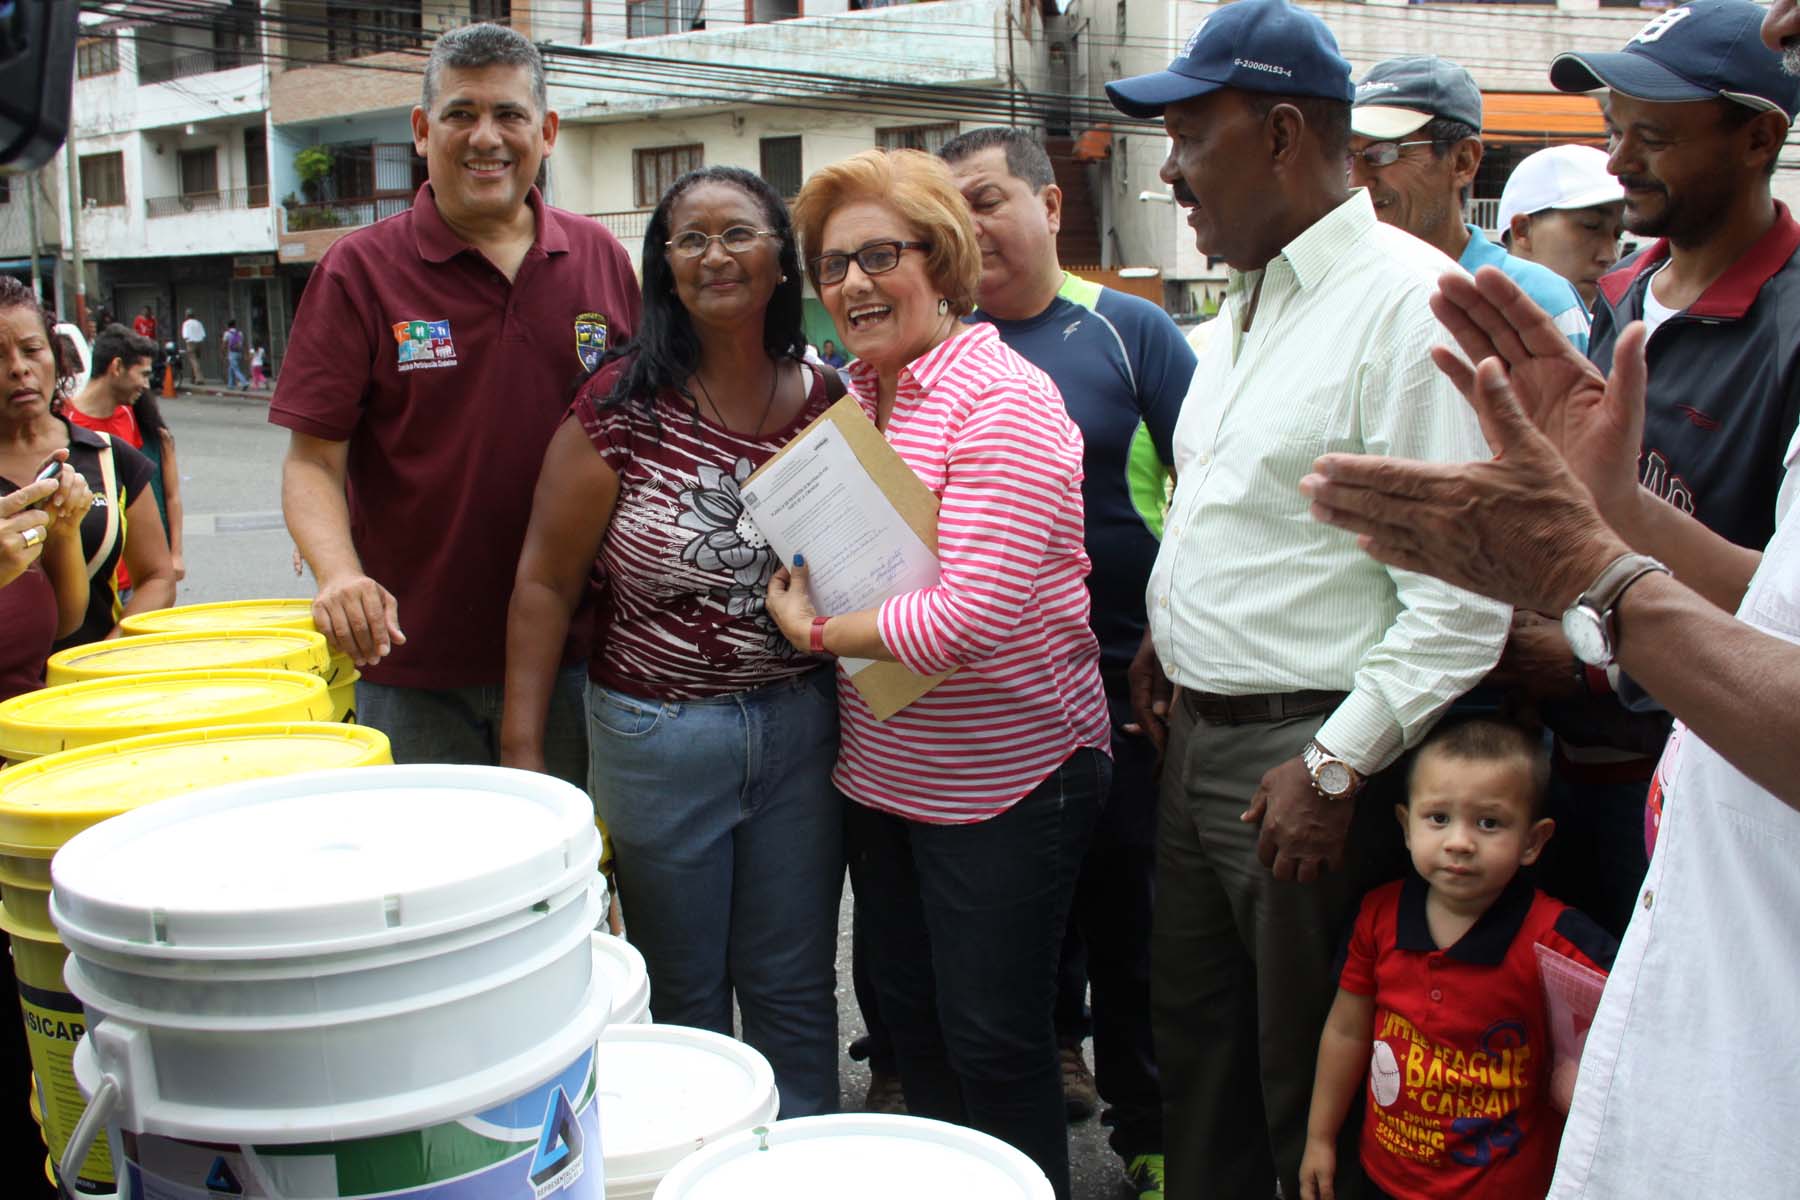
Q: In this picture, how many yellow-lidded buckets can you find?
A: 4